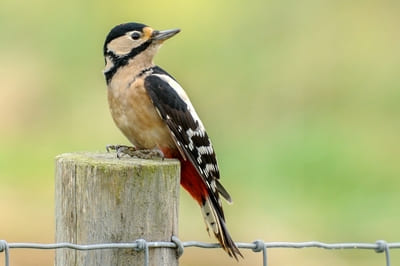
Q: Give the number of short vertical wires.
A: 4